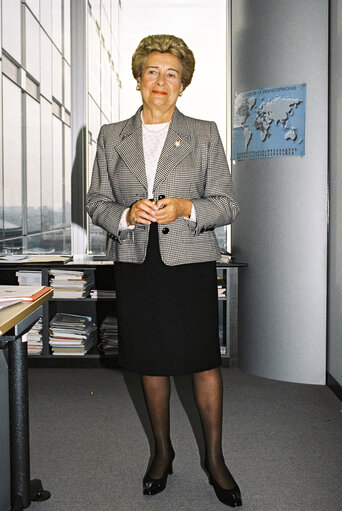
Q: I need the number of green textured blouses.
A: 0